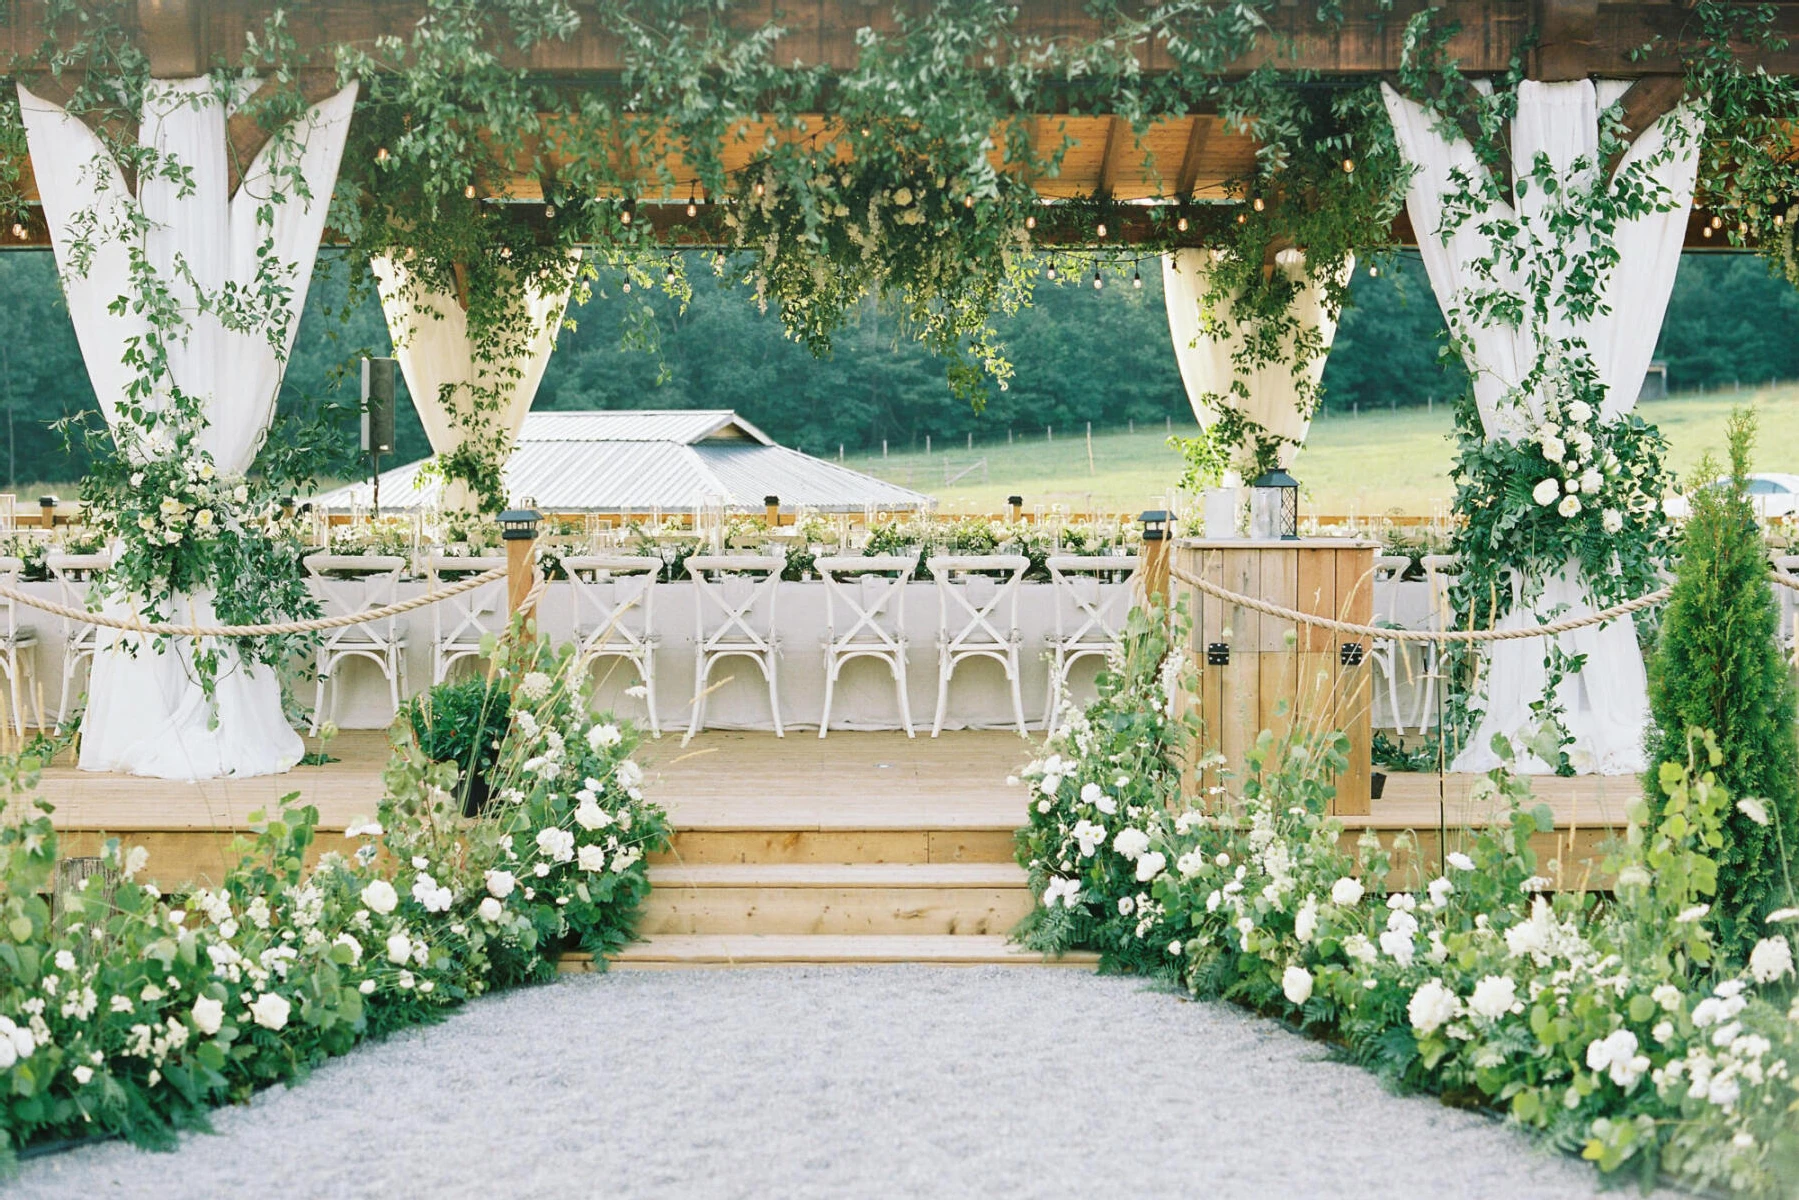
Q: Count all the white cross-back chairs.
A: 12